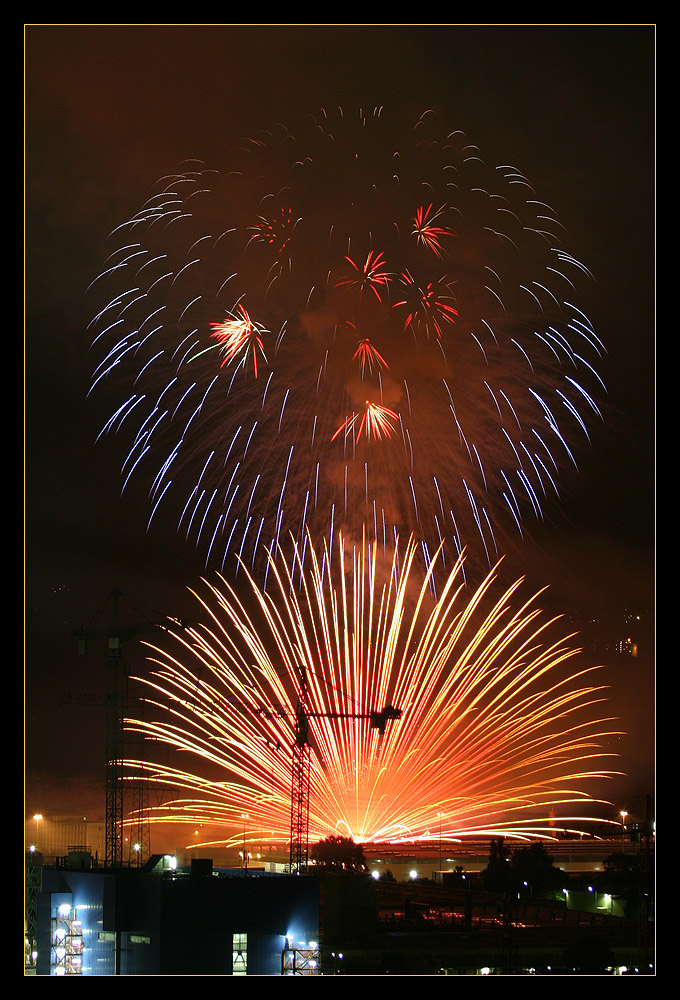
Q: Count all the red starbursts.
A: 7